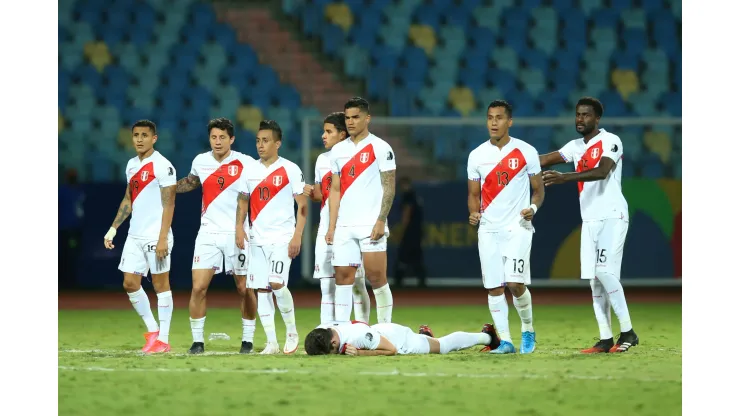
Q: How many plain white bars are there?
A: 2